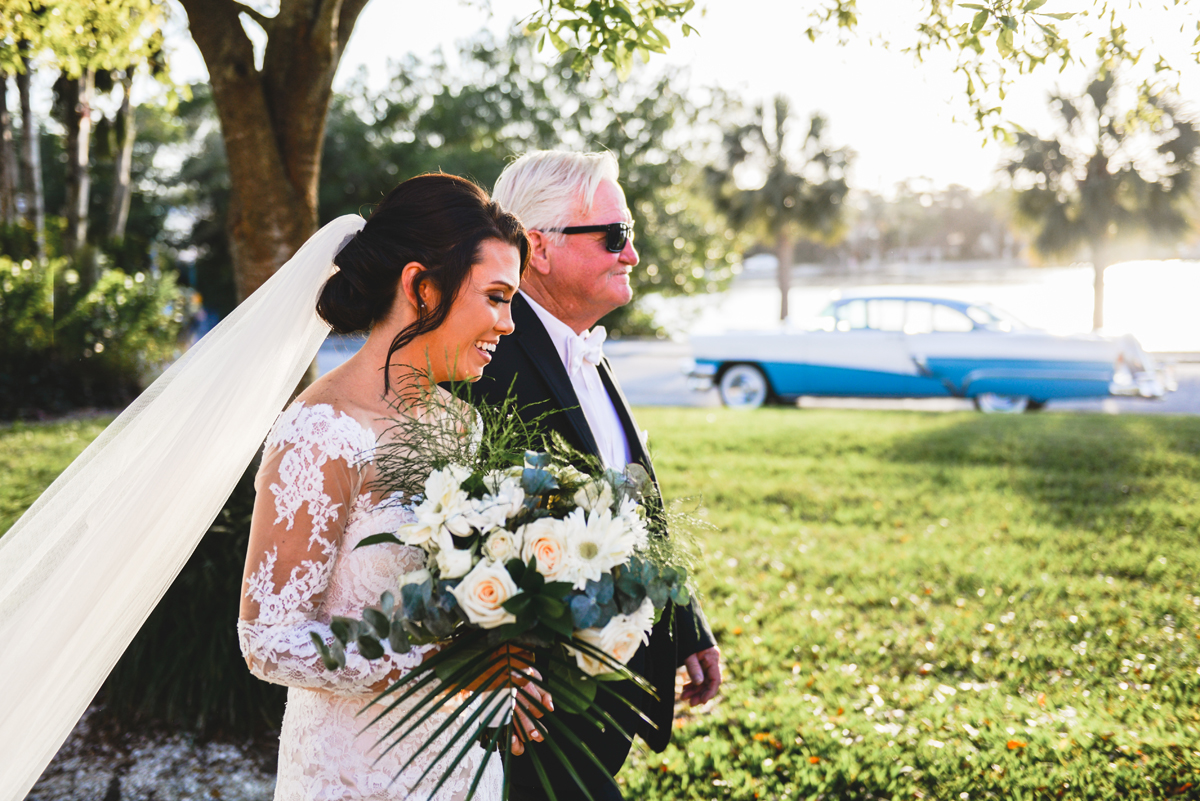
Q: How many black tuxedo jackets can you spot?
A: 1